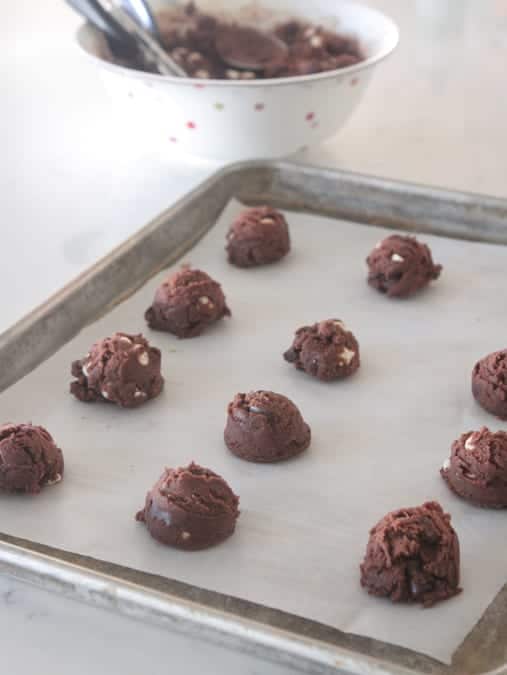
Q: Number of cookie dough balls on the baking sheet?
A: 11